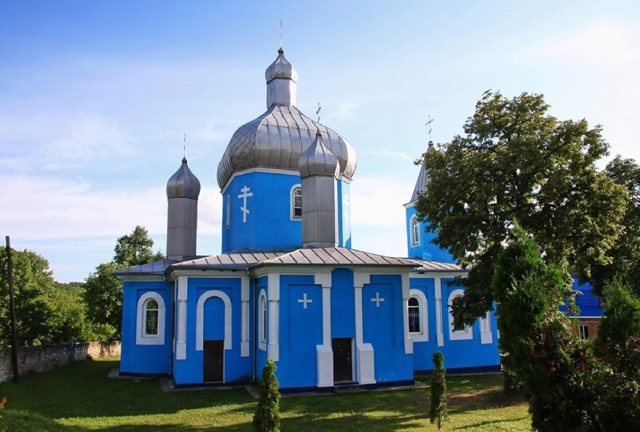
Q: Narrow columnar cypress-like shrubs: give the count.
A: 2